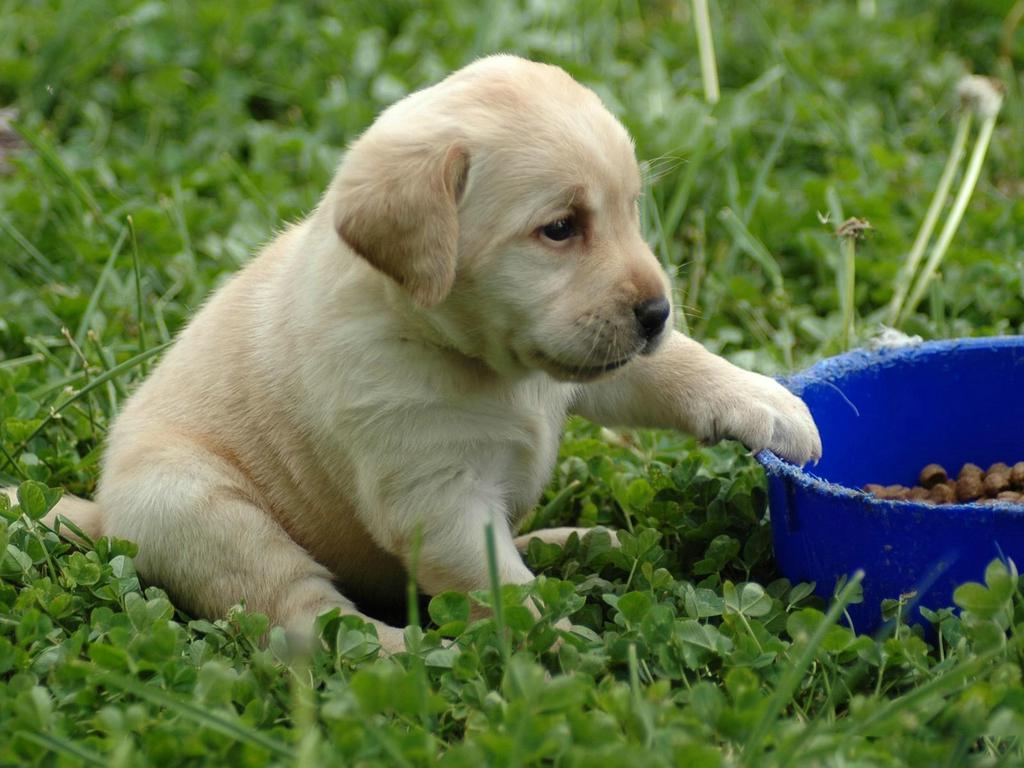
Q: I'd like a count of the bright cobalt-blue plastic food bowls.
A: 1